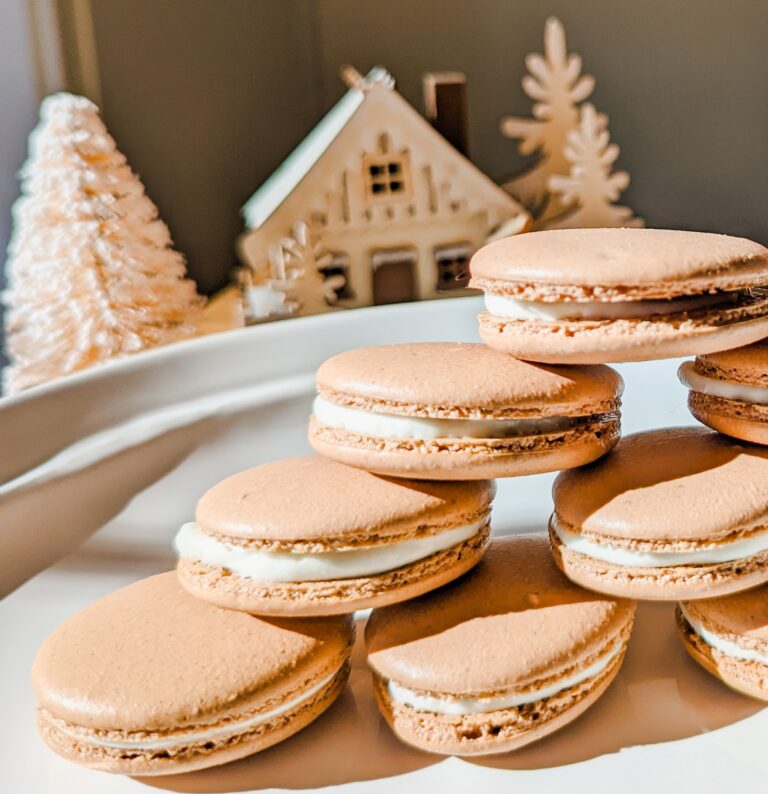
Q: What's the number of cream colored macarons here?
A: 8